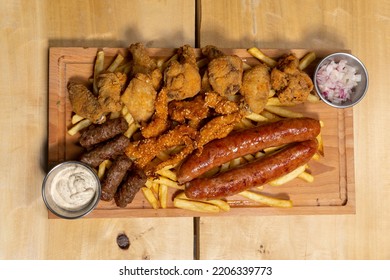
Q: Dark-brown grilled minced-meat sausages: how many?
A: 4